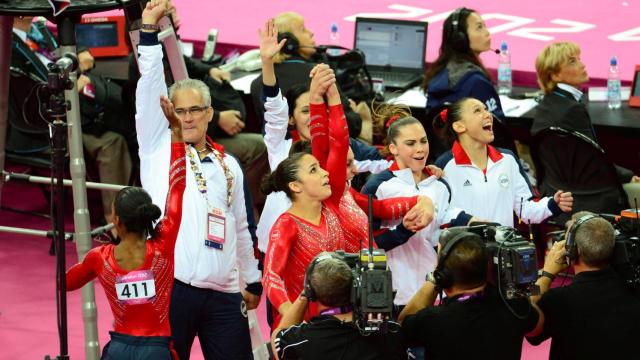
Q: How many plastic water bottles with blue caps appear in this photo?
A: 3